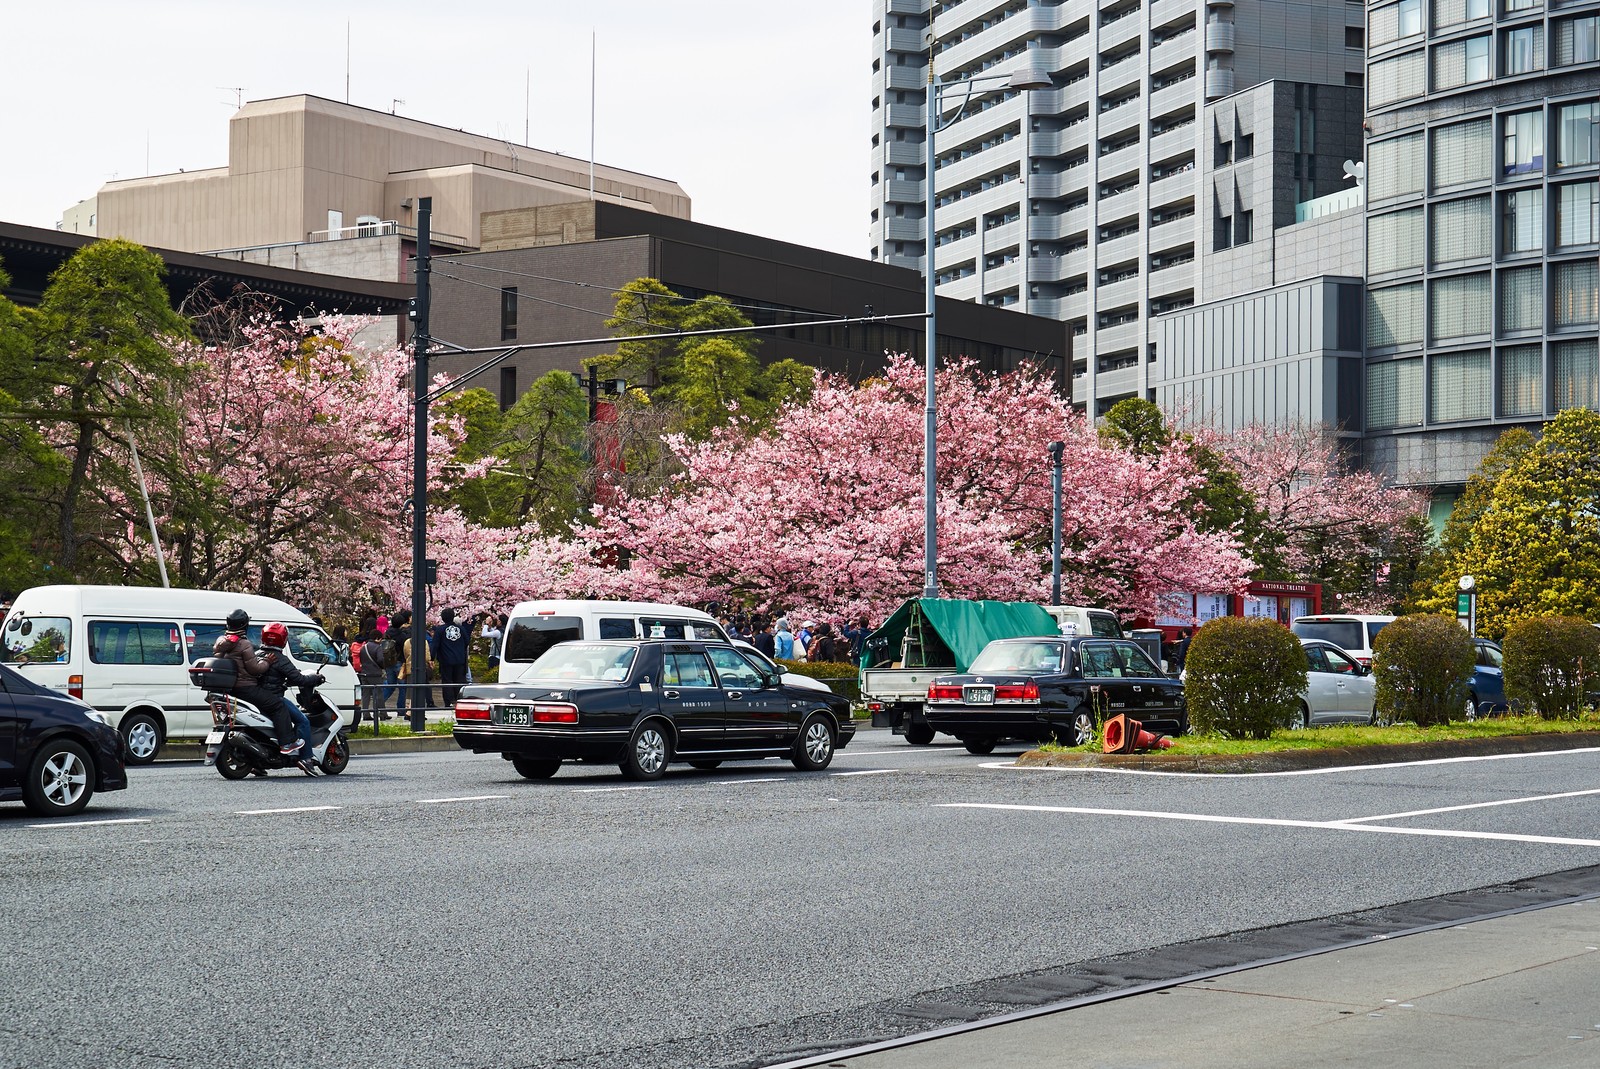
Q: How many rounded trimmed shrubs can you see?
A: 3